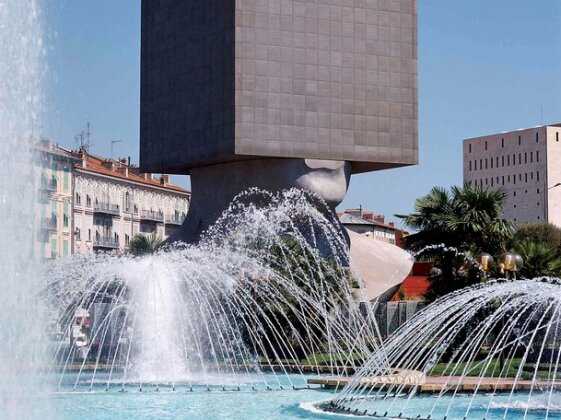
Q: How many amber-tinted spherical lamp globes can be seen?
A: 3